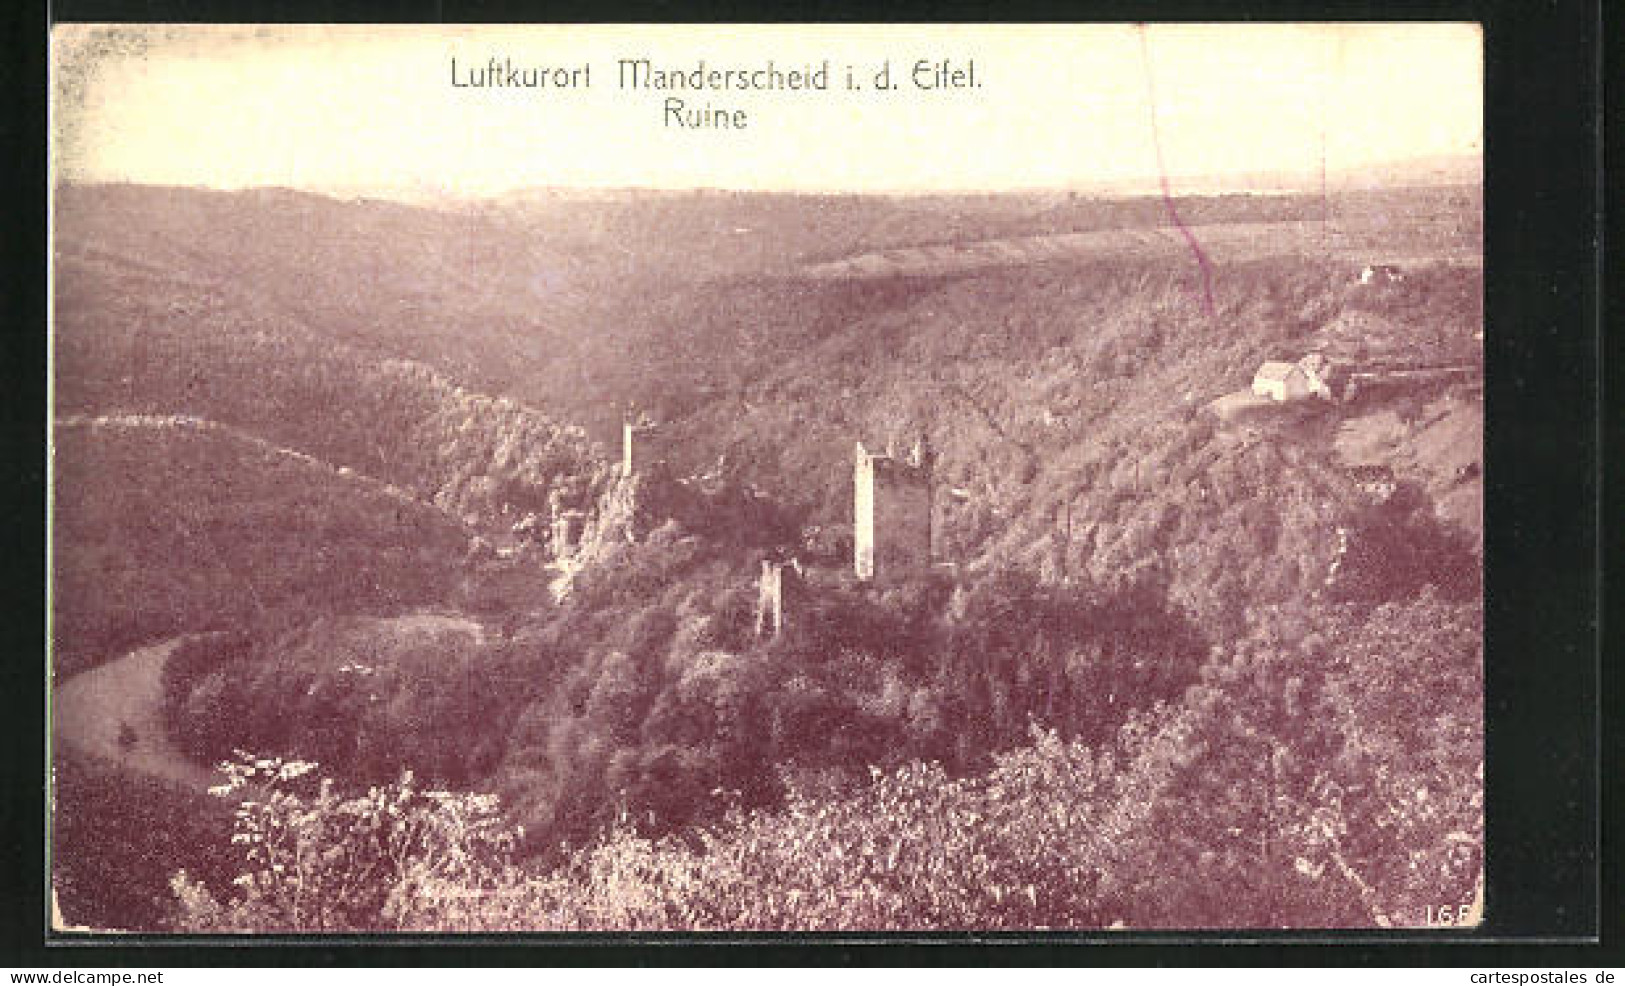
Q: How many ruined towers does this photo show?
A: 3